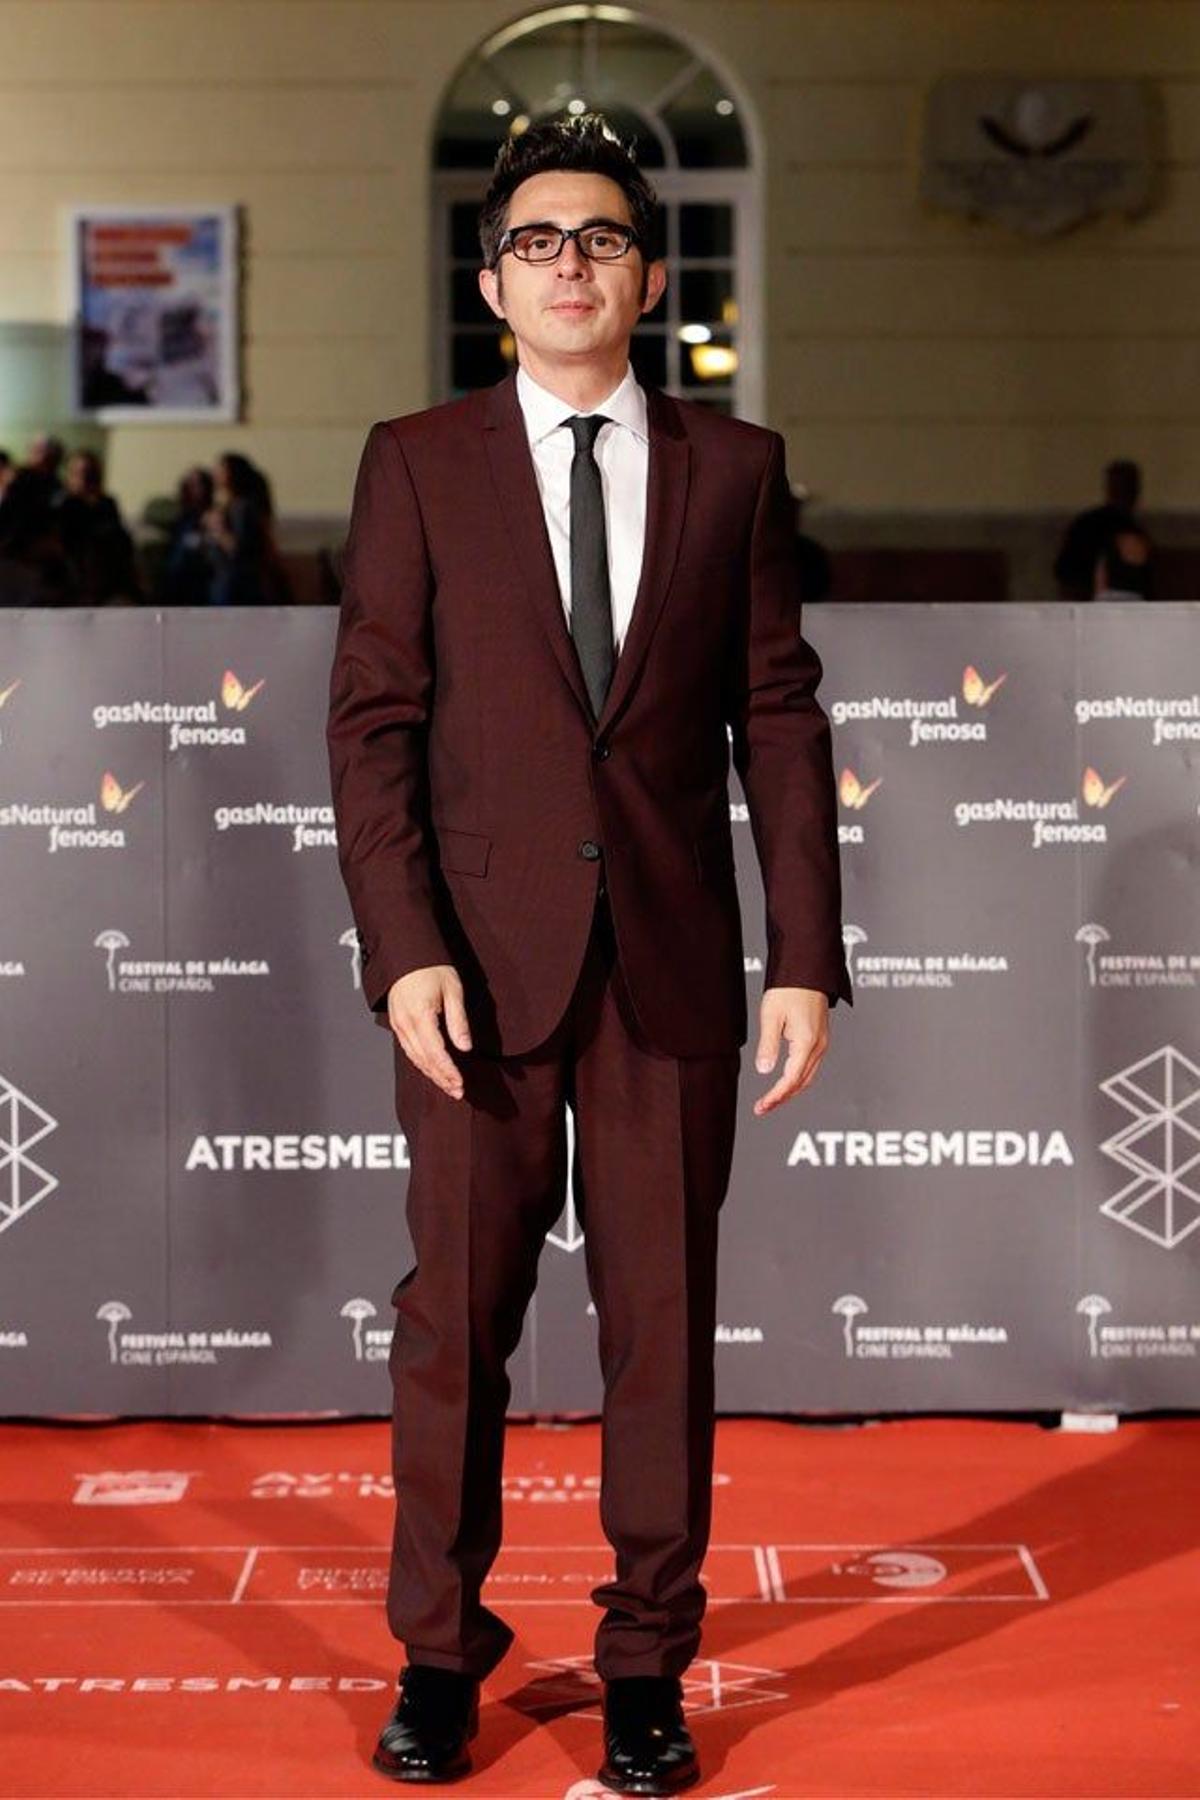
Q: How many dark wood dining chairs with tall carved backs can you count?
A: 0